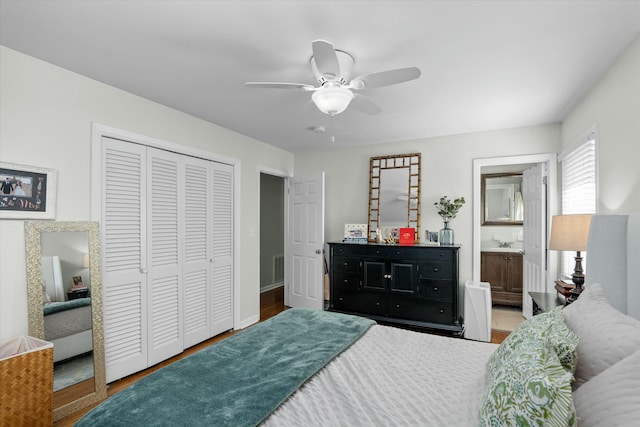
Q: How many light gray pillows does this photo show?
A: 2